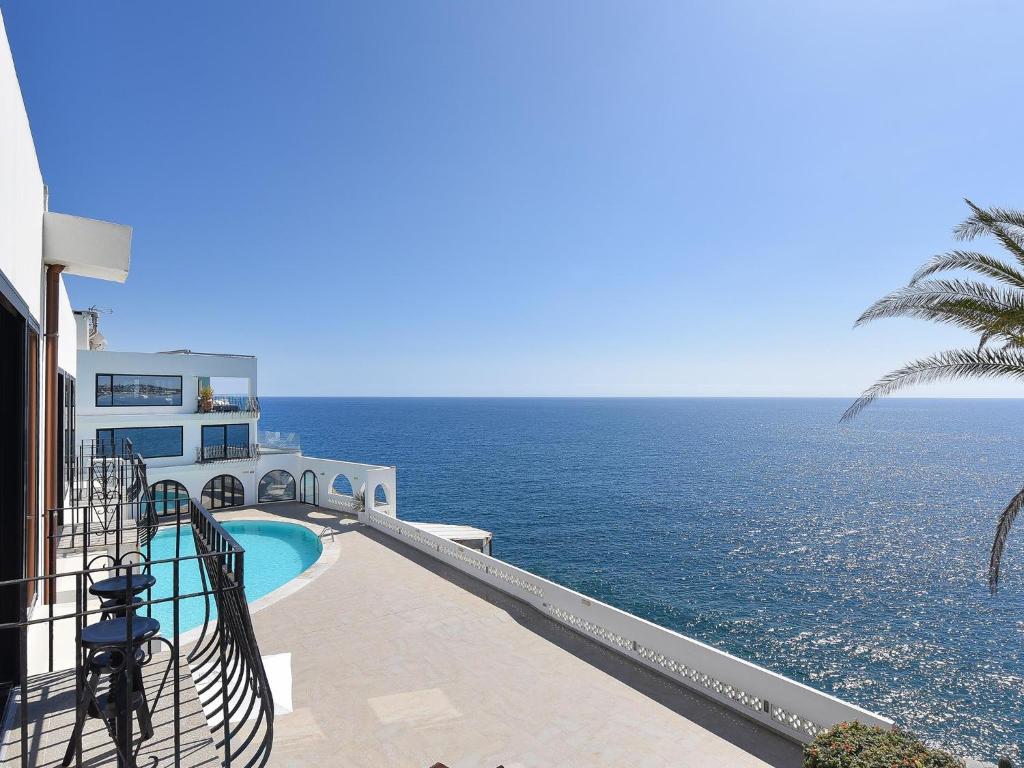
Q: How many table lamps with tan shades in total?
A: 0